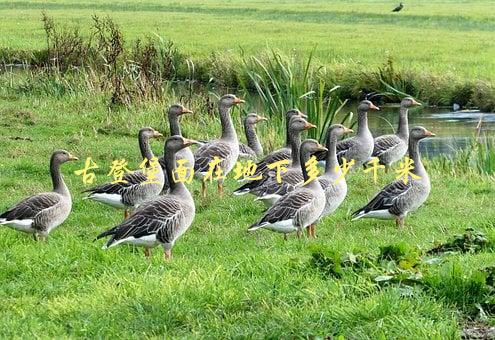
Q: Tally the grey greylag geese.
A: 13